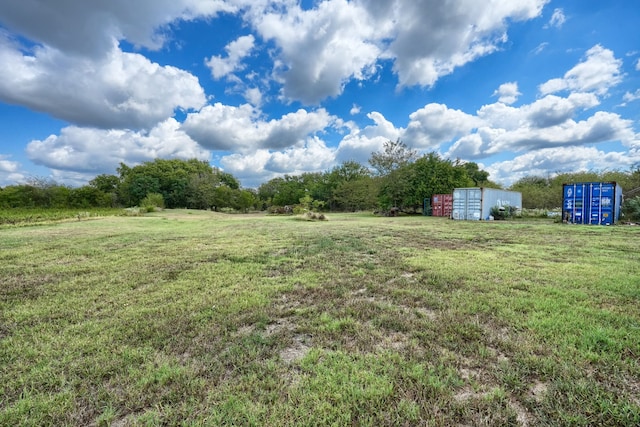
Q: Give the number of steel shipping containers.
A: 3